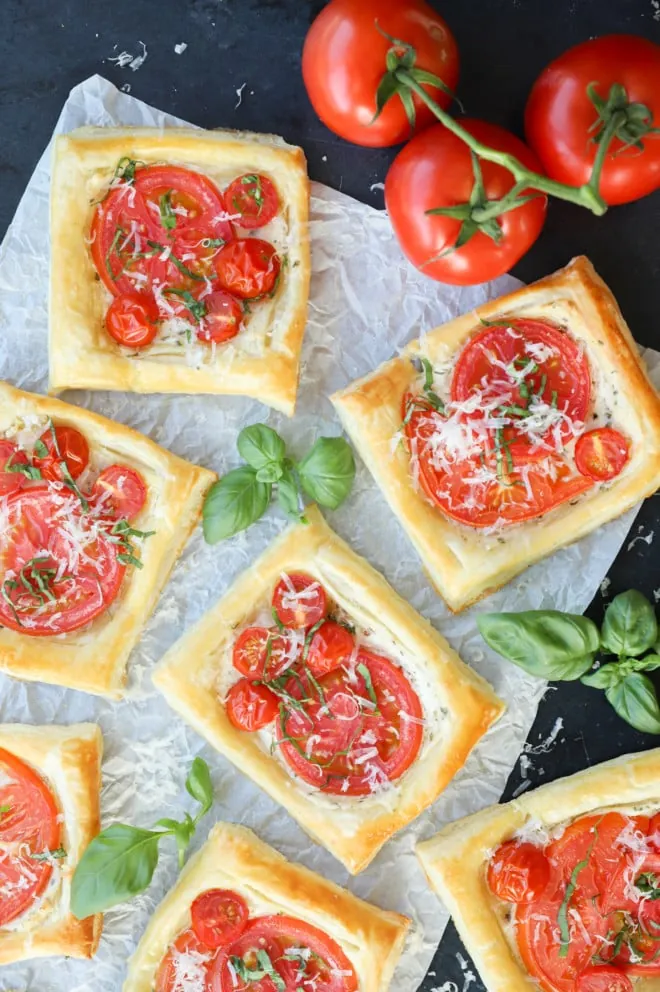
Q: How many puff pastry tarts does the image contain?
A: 7